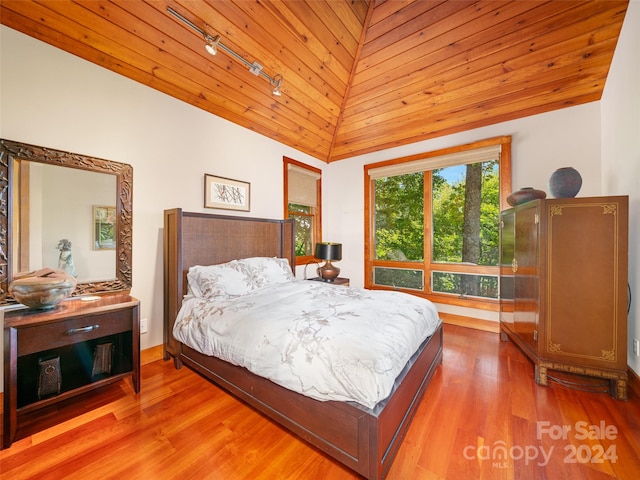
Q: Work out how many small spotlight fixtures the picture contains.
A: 2